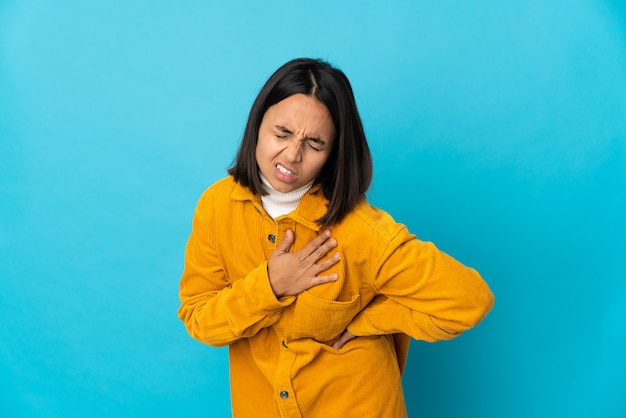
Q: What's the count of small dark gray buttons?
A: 3